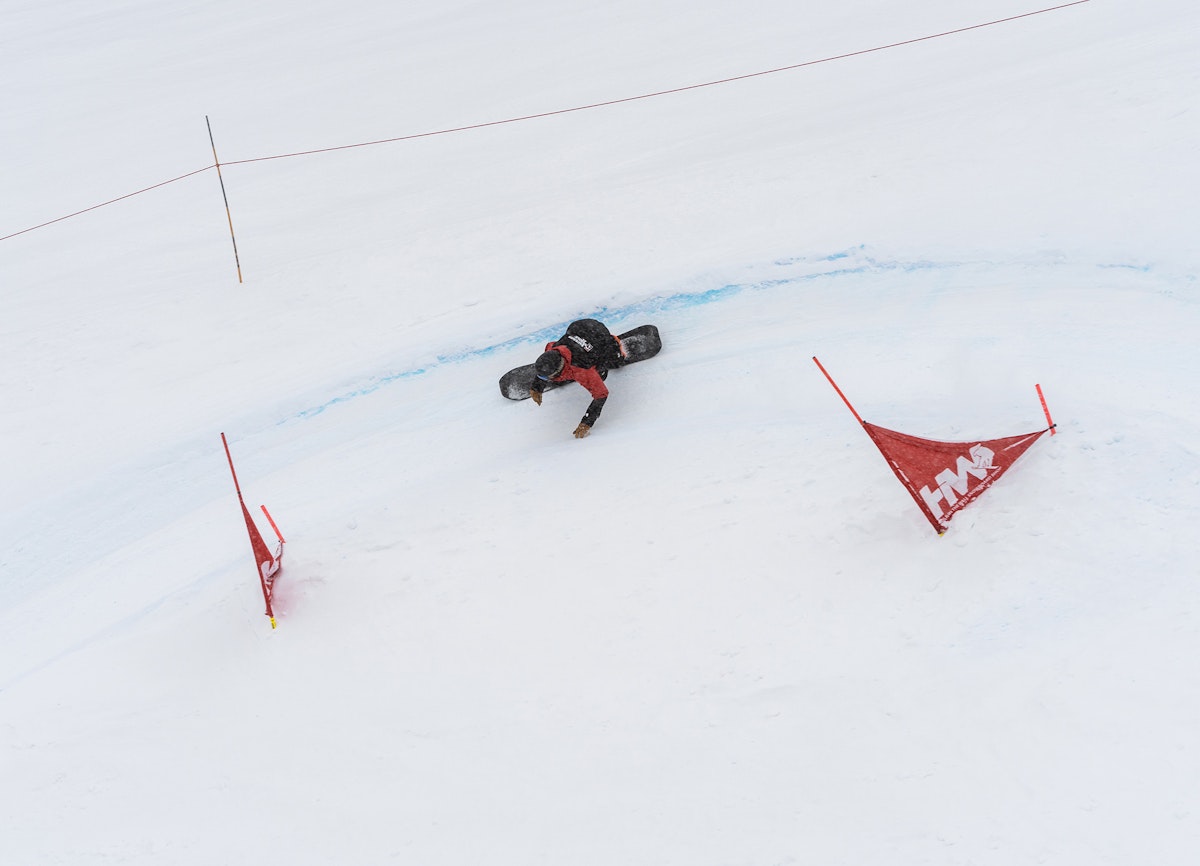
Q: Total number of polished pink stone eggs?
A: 0